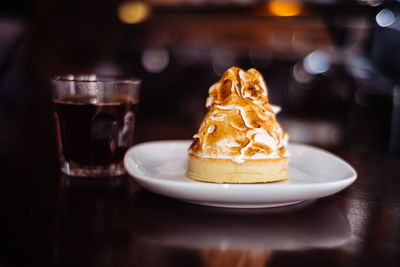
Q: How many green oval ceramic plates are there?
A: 0